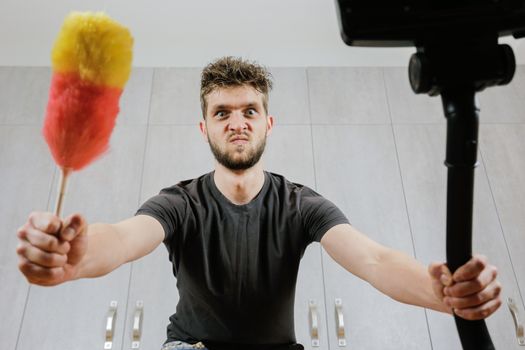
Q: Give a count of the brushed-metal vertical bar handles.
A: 5